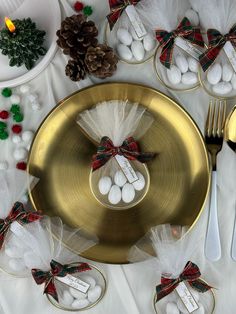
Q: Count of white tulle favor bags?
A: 7